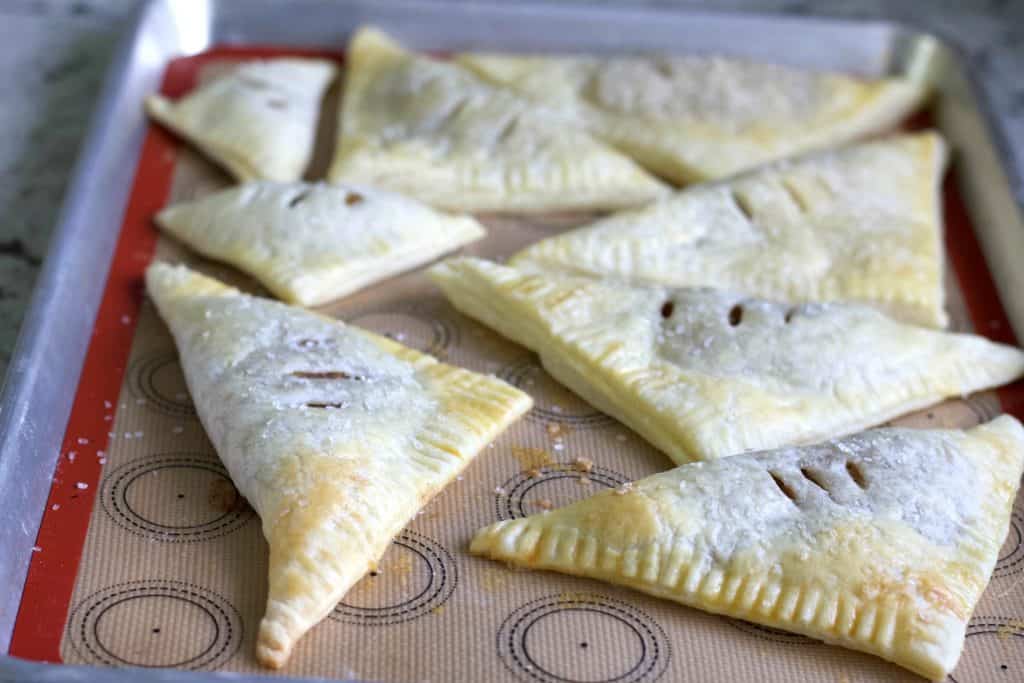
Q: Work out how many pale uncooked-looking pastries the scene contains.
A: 8